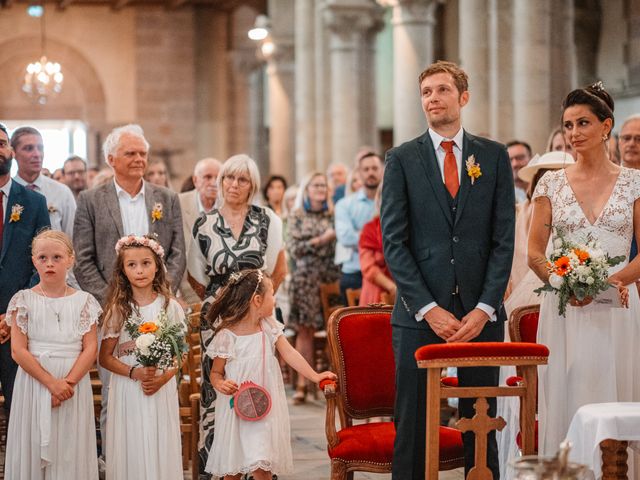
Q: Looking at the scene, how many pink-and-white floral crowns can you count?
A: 1